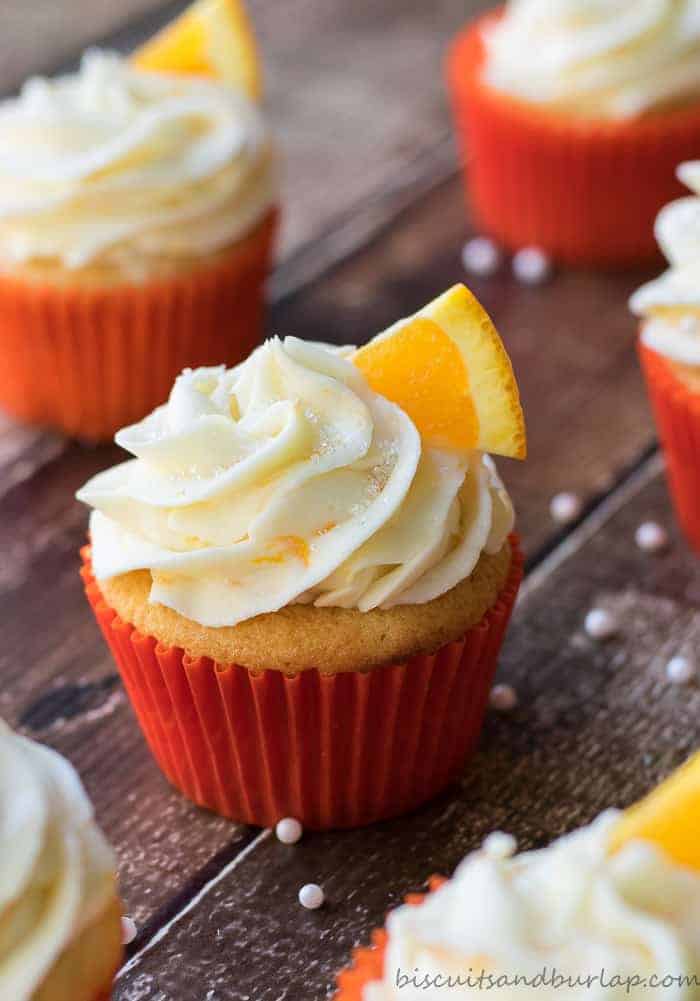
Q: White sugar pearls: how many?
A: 10